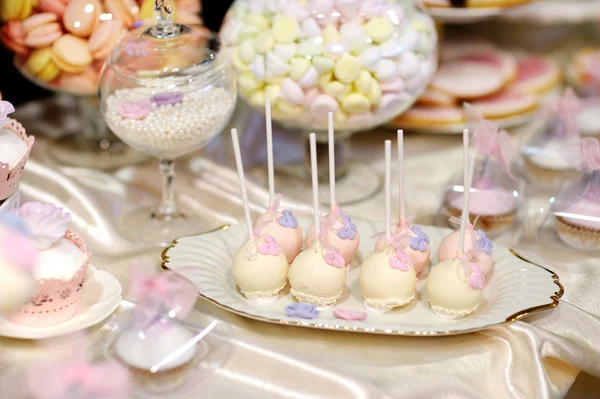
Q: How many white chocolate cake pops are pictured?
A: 4